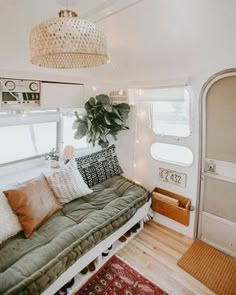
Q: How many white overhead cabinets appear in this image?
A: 1